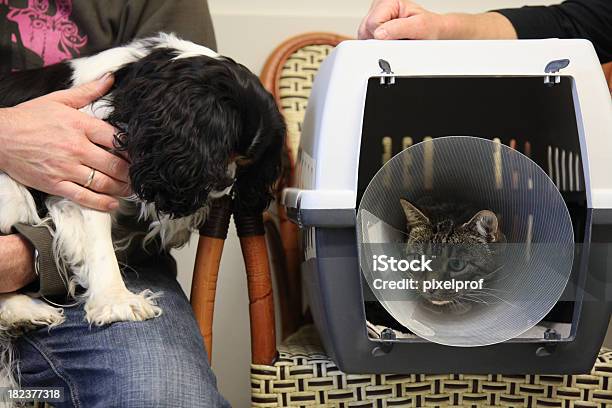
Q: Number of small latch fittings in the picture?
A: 4